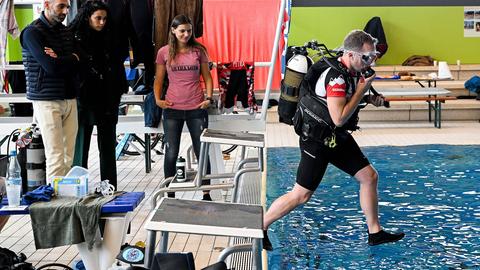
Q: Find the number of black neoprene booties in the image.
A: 2